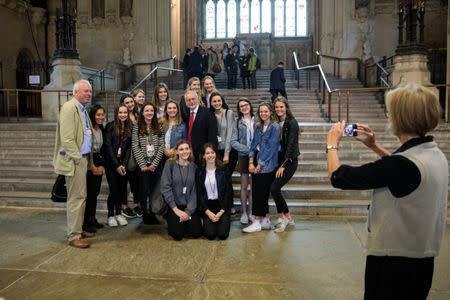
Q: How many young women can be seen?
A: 15